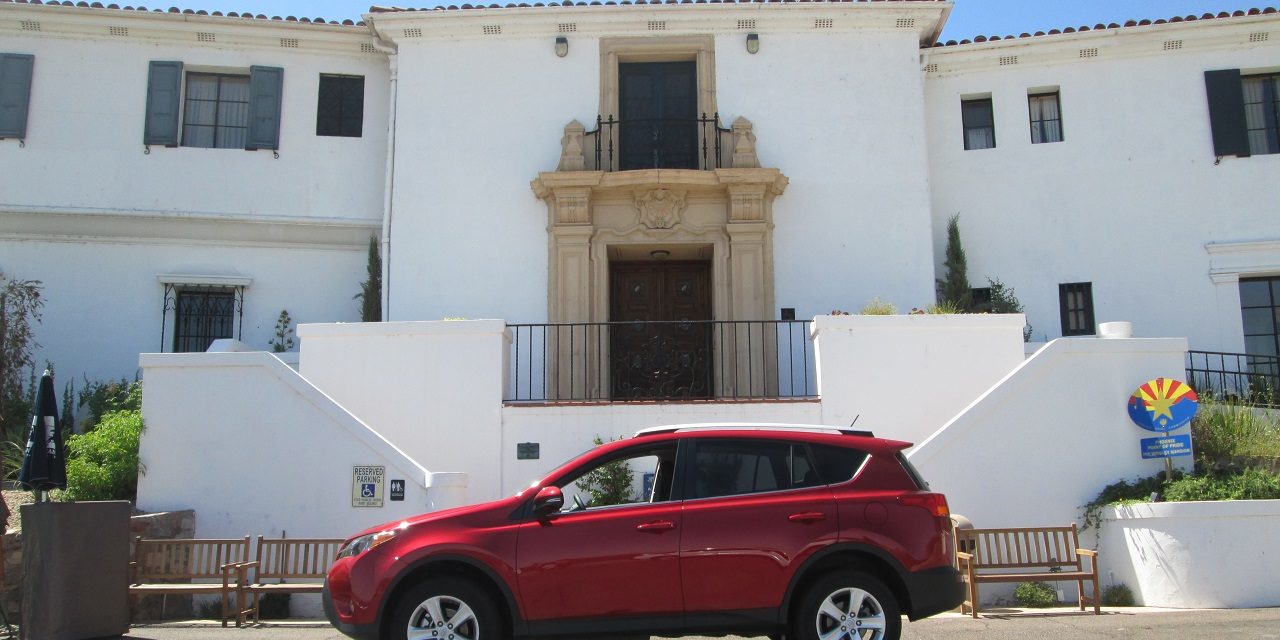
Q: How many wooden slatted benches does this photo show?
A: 3